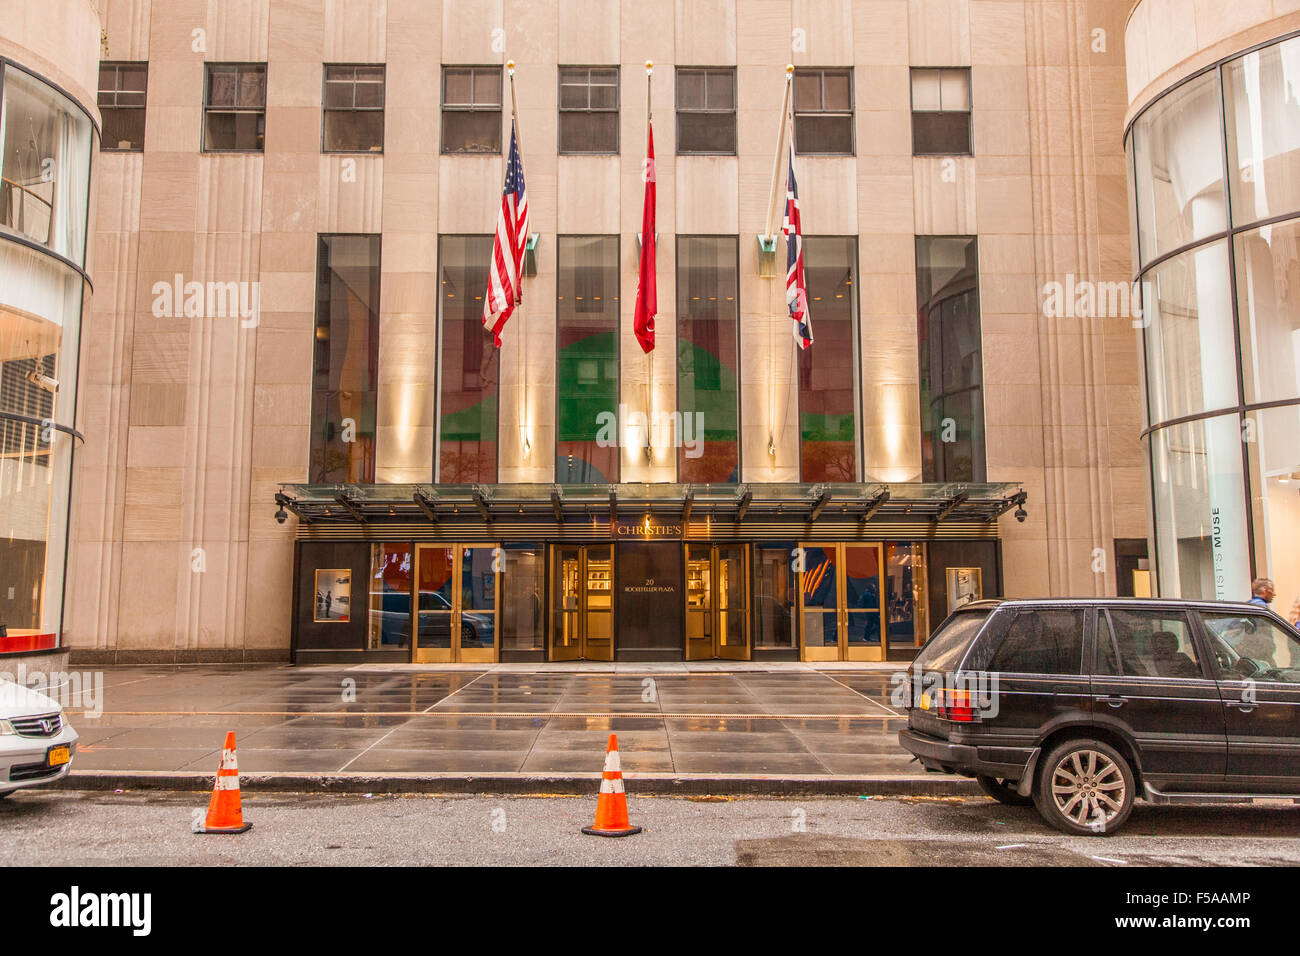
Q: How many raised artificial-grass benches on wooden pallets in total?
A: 0